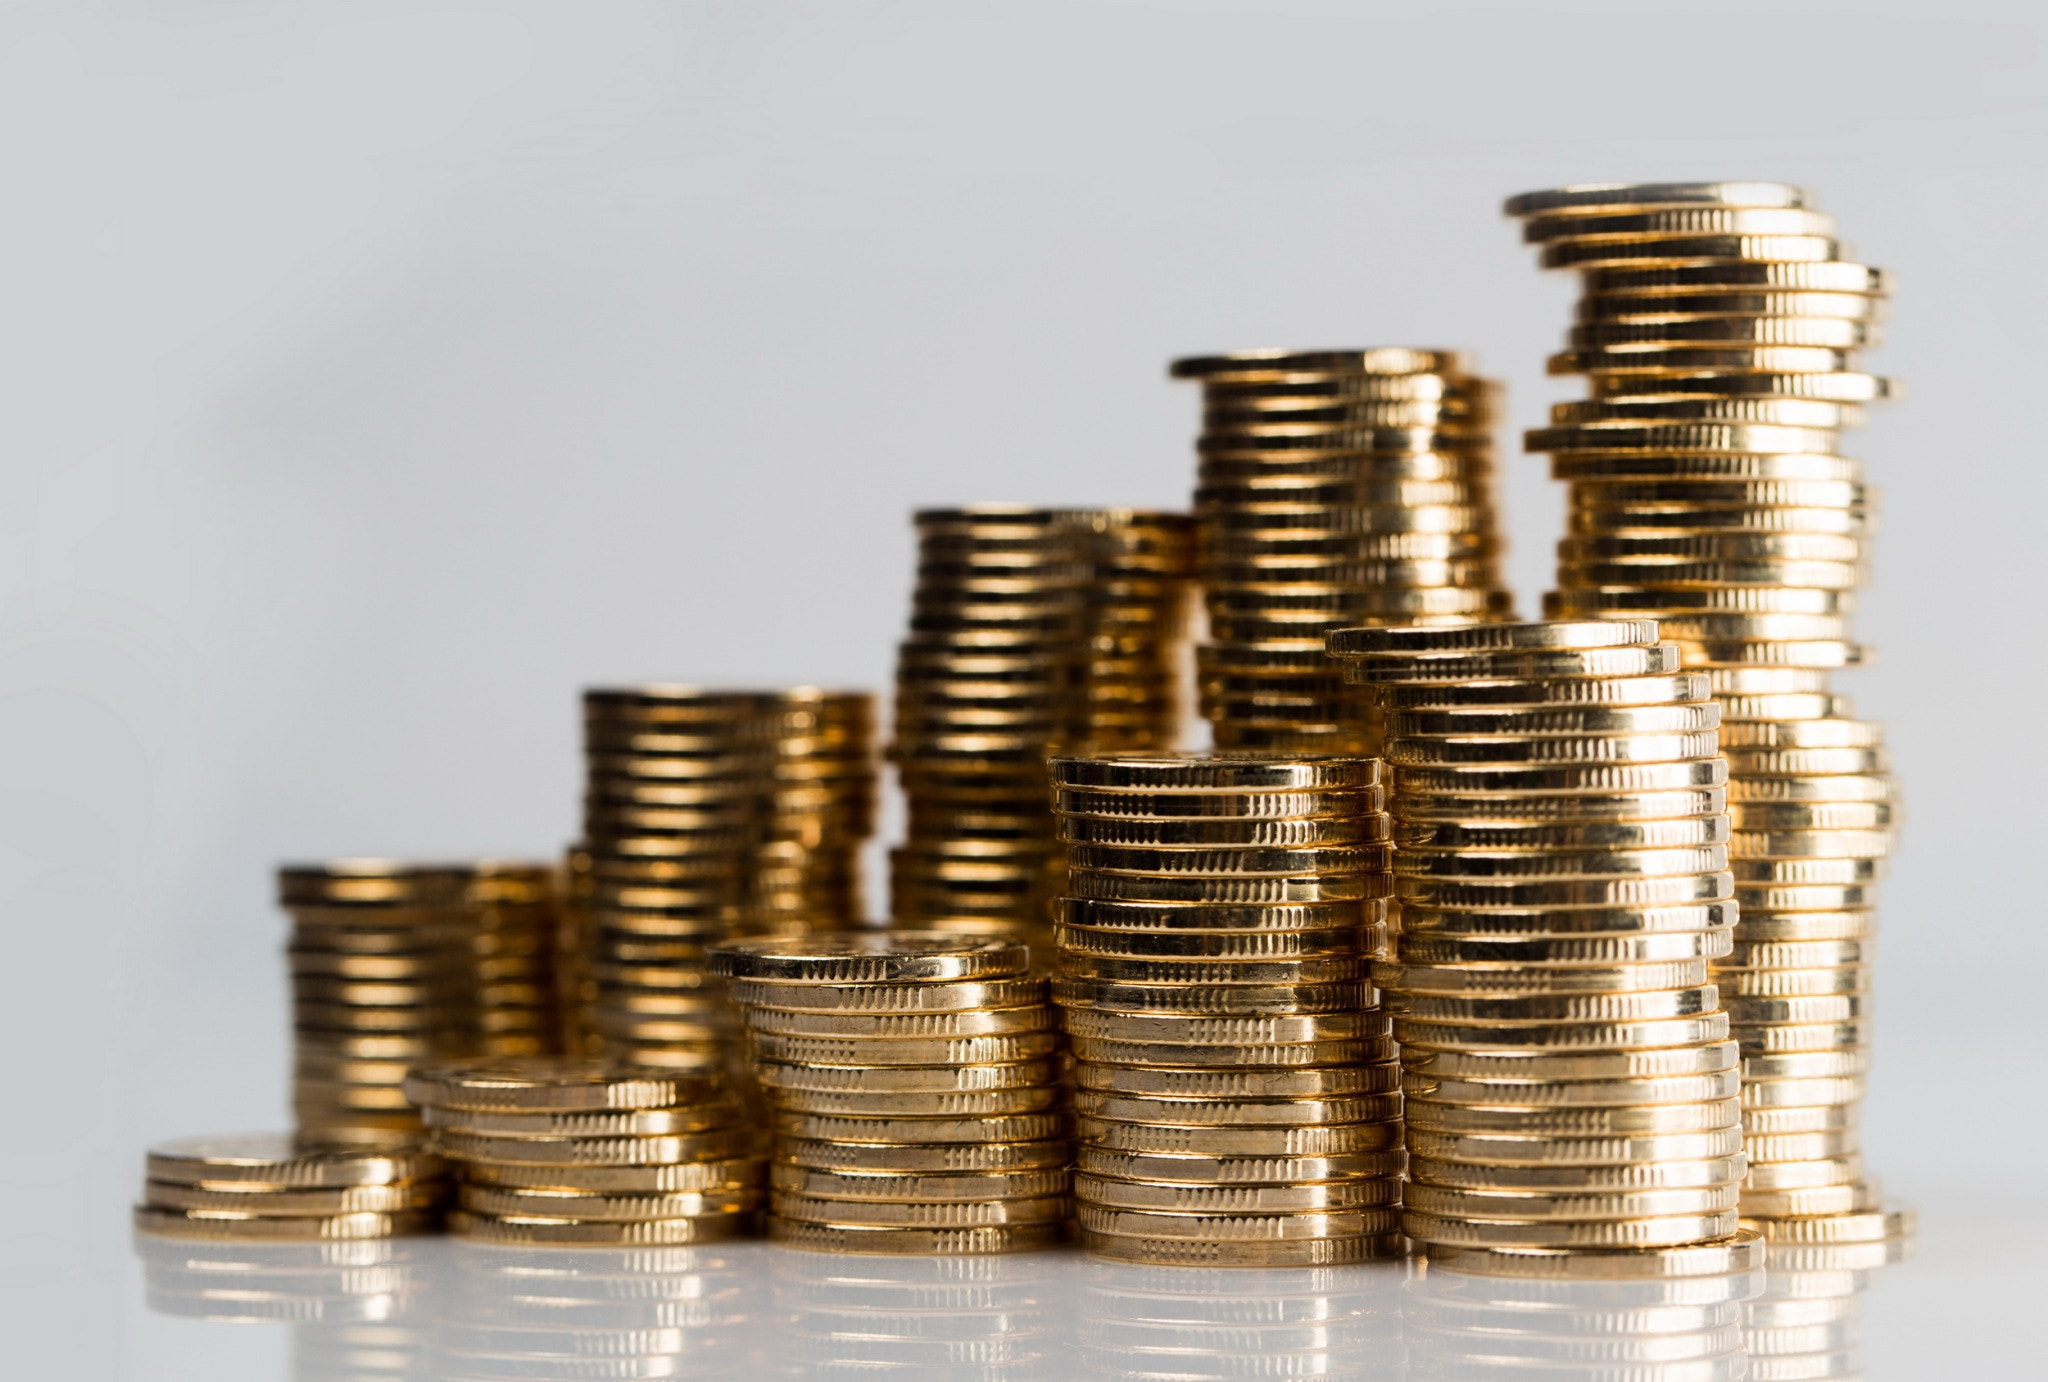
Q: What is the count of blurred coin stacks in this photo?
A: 5